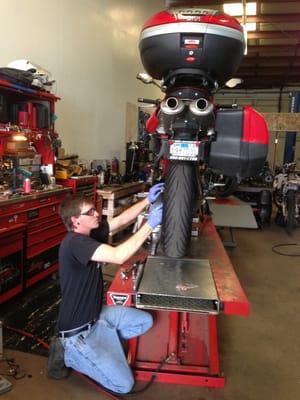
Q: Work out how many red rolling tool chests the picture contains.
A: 2